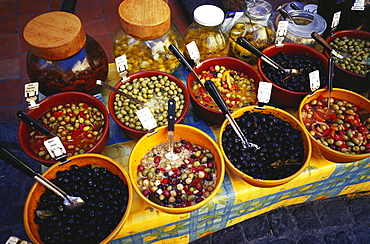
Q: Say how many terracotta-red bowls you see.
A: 5